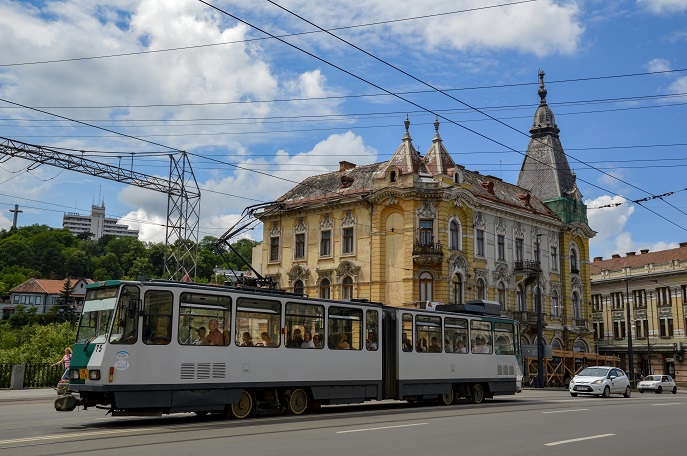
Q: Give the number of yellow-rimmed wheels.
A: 4